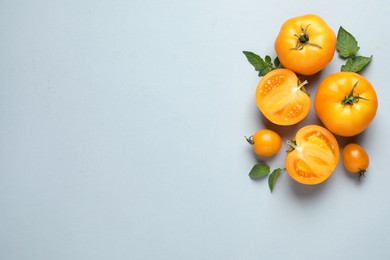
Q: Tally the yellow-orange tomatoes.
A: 6